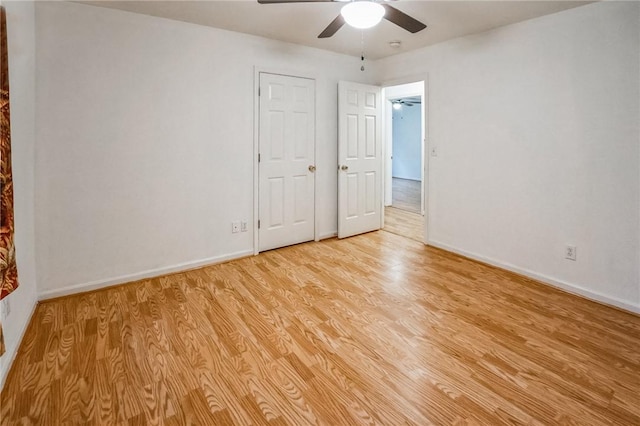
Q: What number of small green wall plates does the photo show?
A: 0